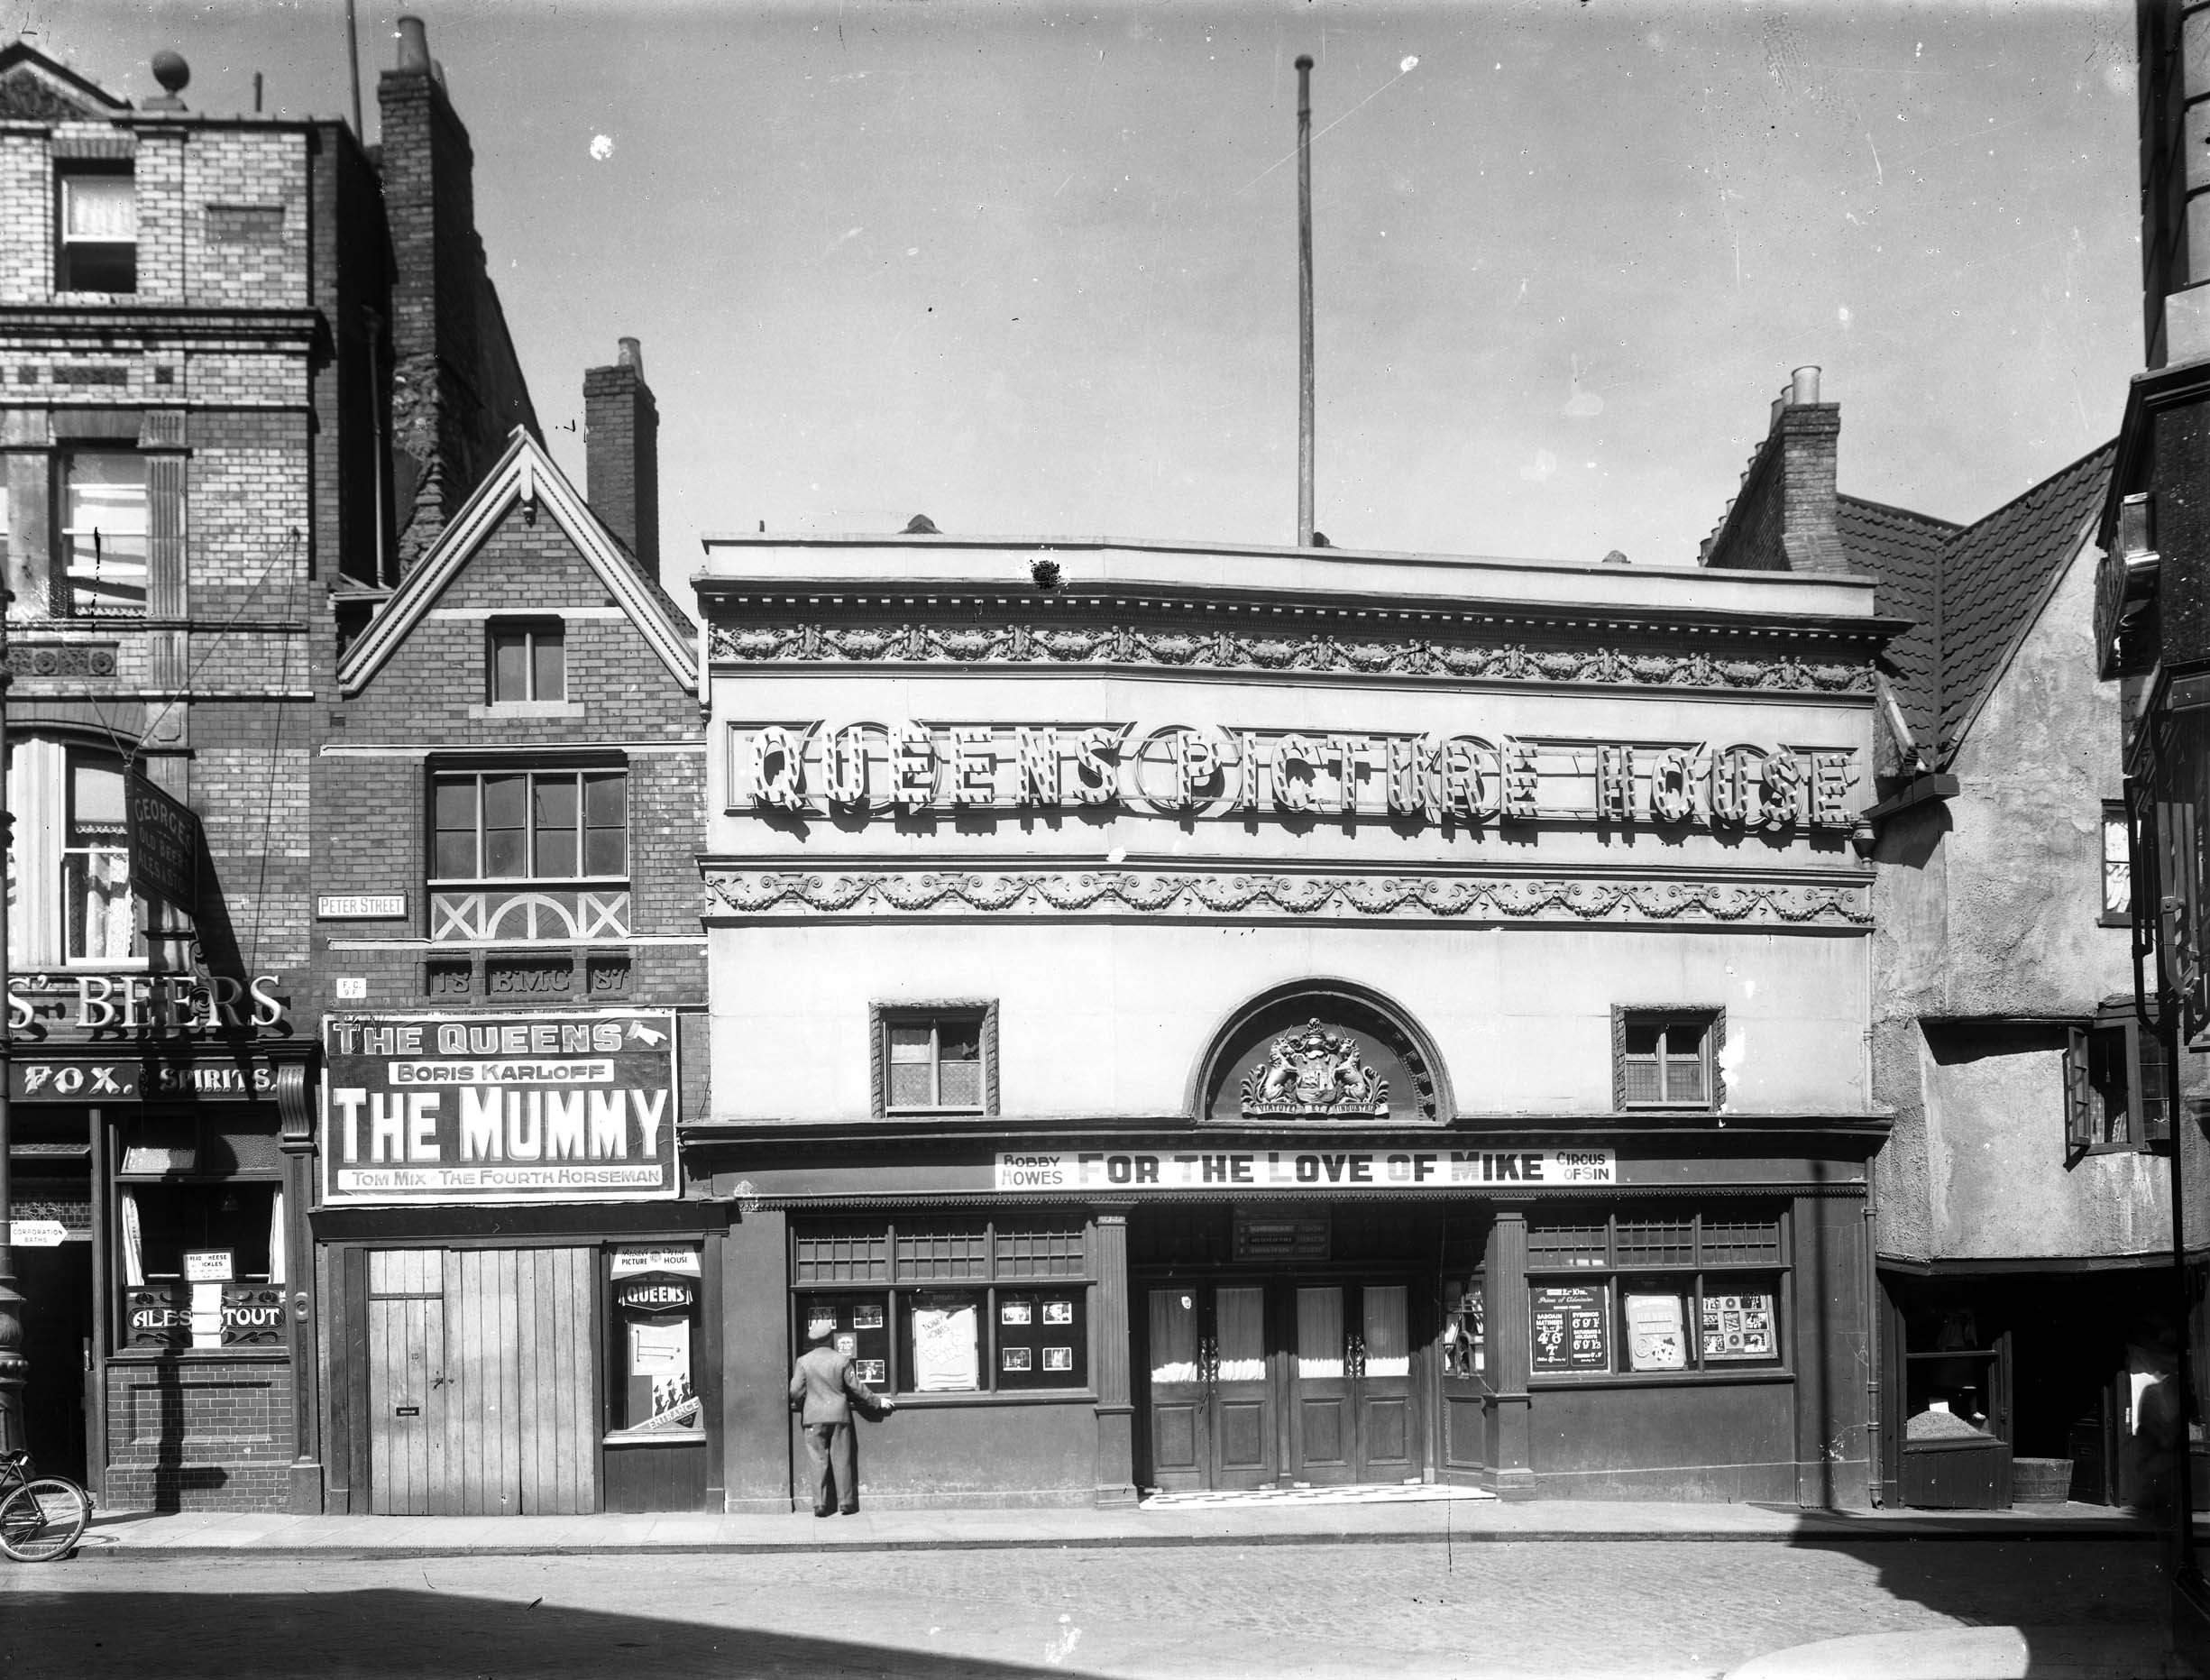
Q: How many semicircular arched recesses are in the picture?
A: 1